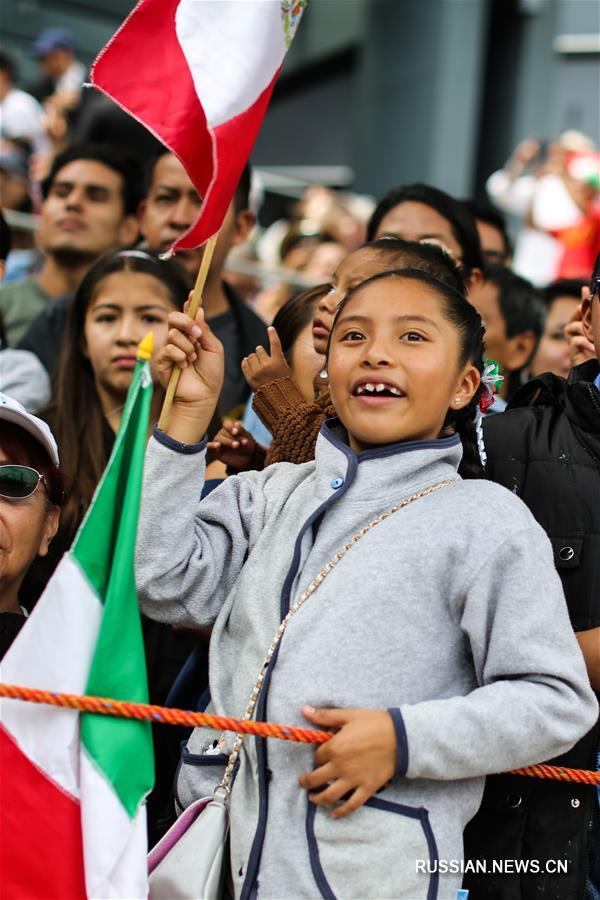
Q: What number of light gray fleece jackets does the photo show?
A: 1